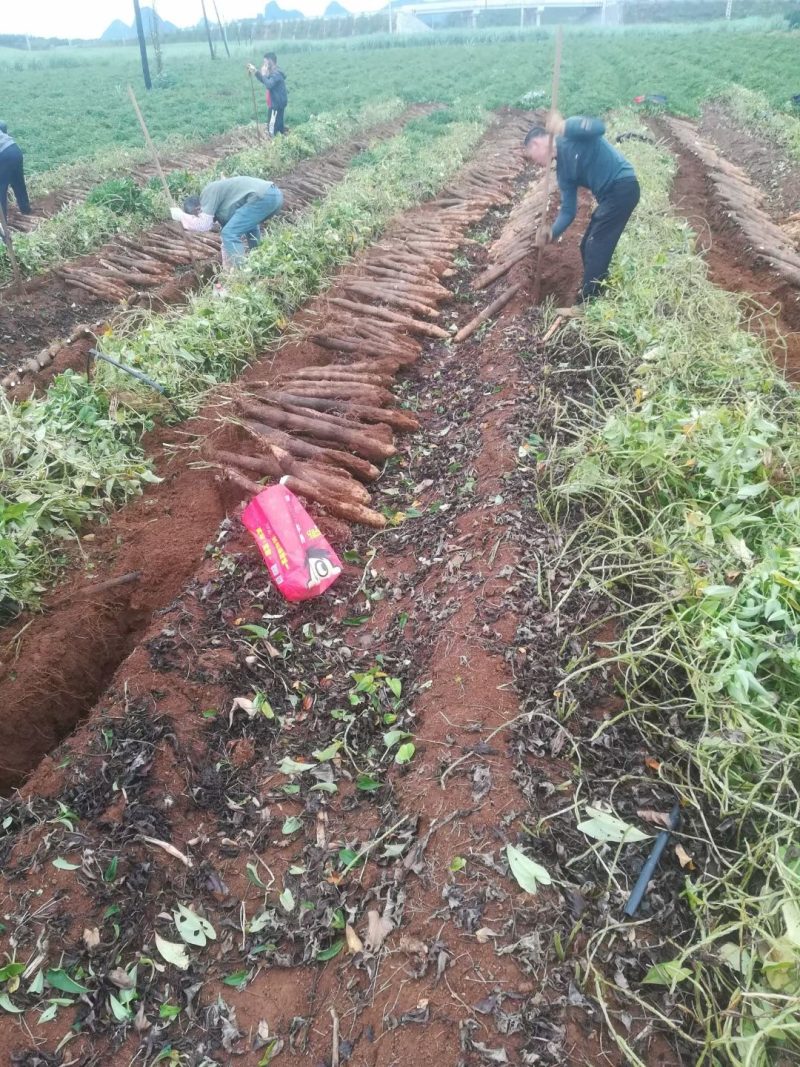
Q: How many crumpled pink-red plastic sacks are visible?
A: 1